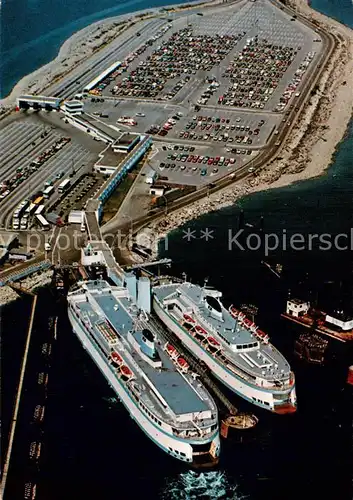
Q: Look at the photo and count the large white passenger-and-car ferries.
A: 2